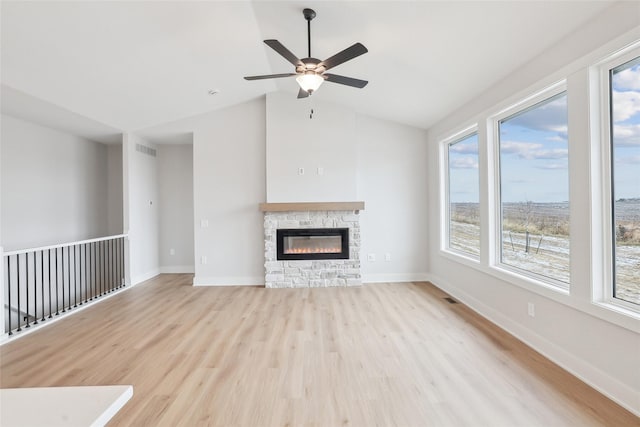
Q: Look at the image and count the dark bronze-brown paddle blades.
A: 5